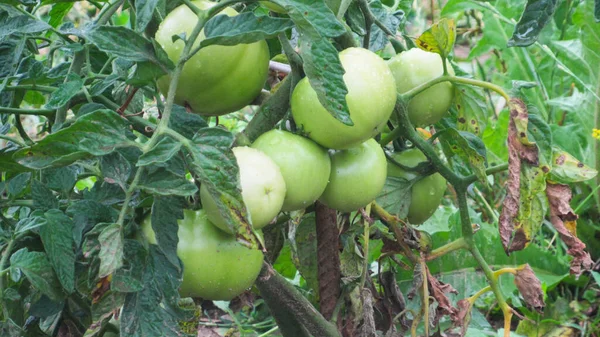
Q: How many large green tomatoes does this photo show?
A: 8